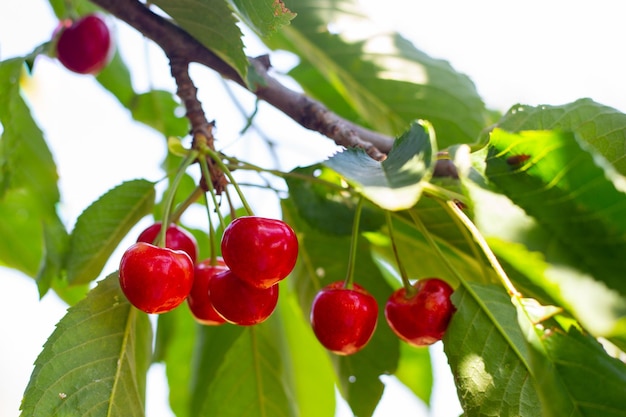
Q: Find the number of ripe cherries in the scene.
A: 8